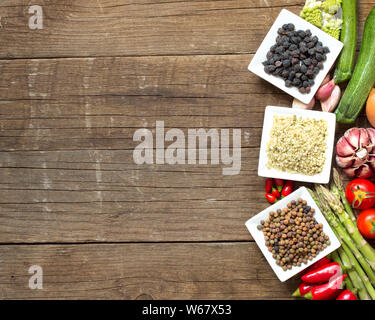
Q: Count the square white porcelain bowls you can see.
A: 3